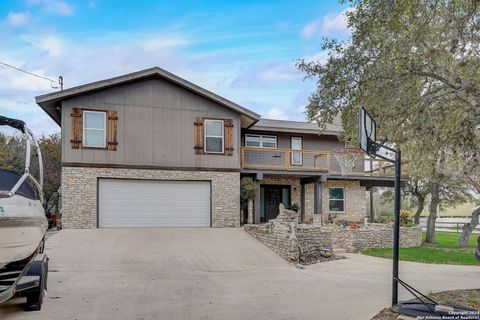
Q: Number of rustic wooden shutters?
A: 4